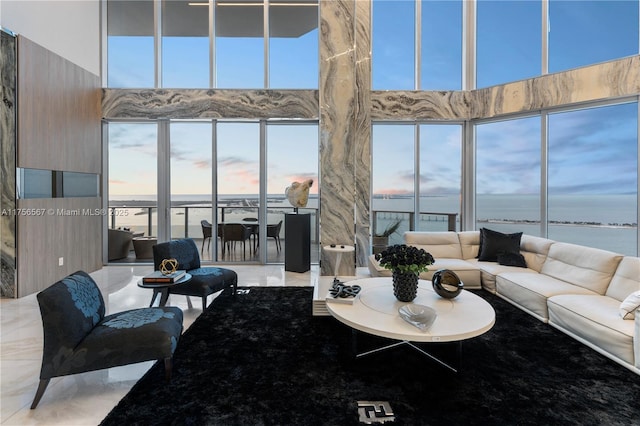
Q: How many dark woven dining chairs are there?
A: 4